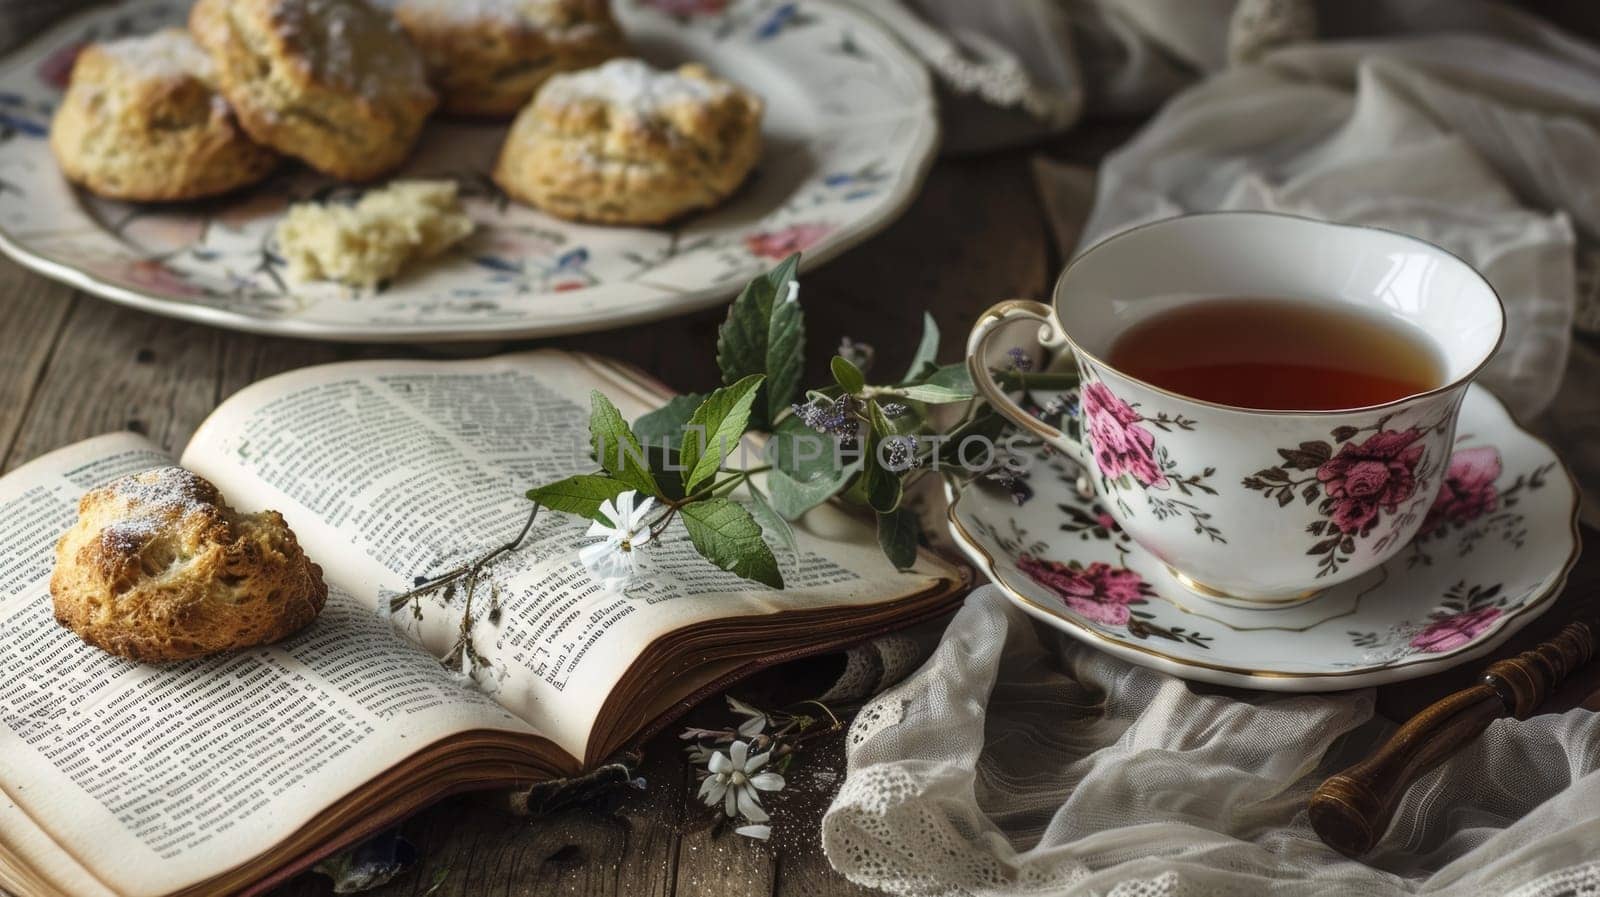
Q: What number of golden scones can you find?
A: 5